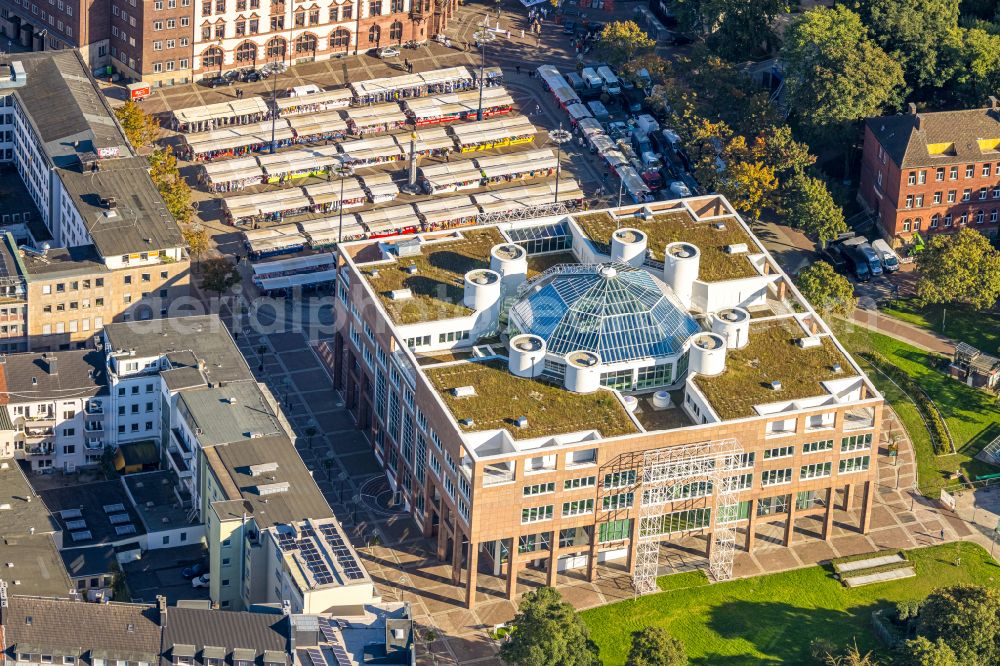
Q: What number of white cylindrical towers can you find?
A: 8